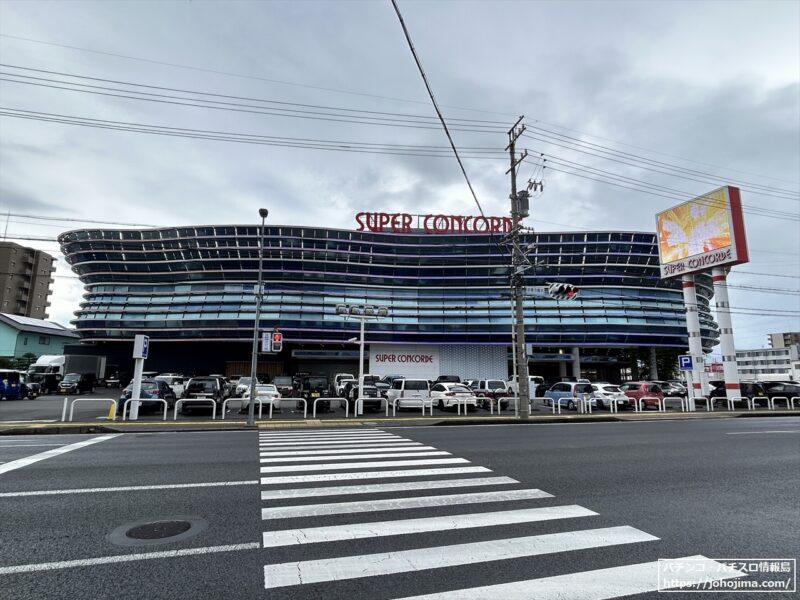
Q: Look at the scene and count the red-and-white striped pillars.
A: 2